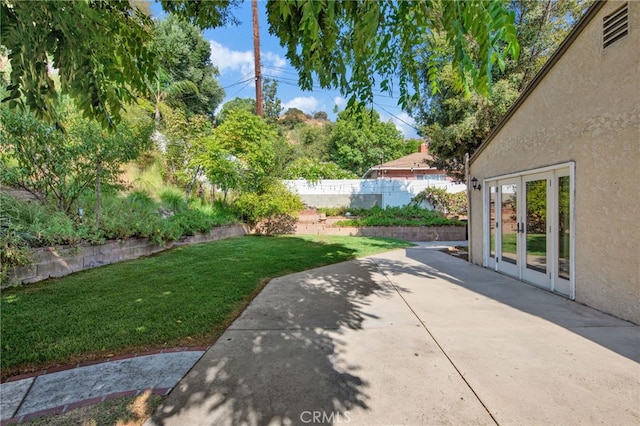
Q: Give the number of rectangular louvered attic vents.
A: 1